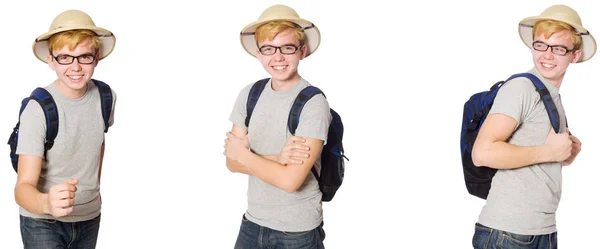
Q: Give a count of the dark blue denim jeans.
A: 3